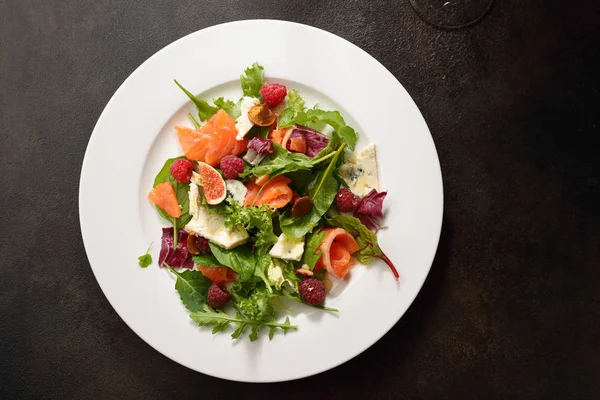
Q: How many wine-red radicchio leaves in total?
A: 4